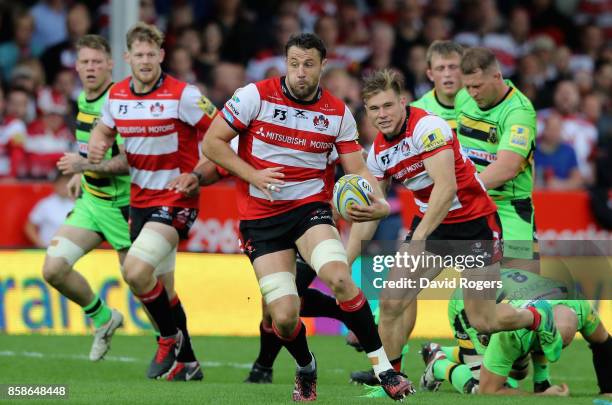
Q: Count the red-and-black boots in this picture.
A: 4